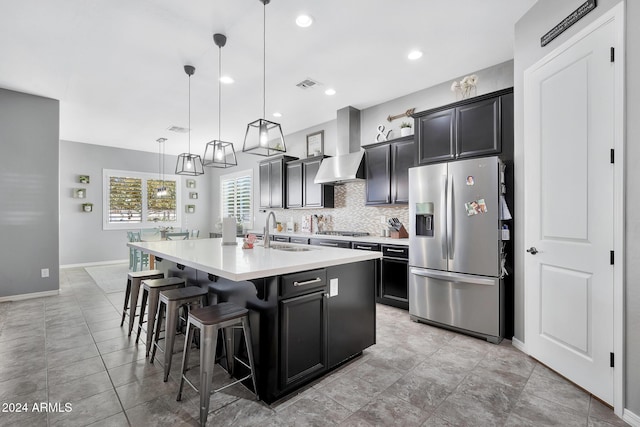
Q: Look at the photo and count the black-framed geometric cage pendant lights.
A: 3